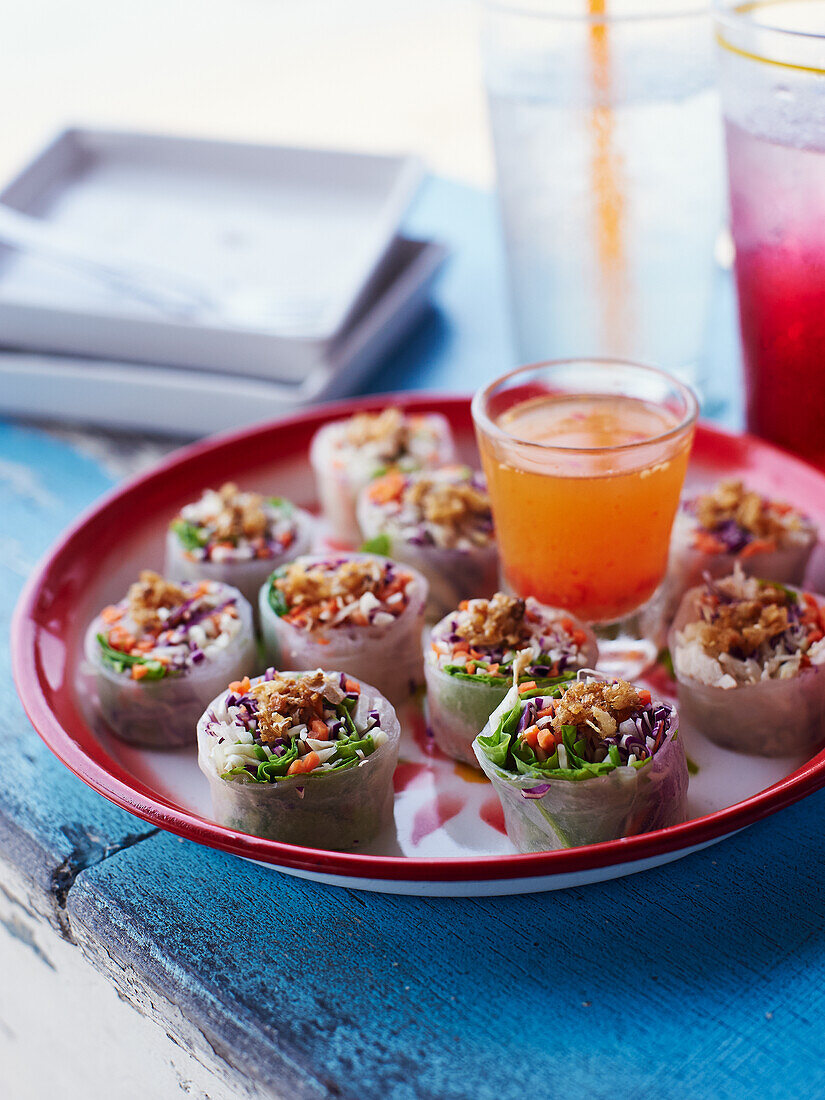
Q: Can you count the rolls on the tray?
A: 10